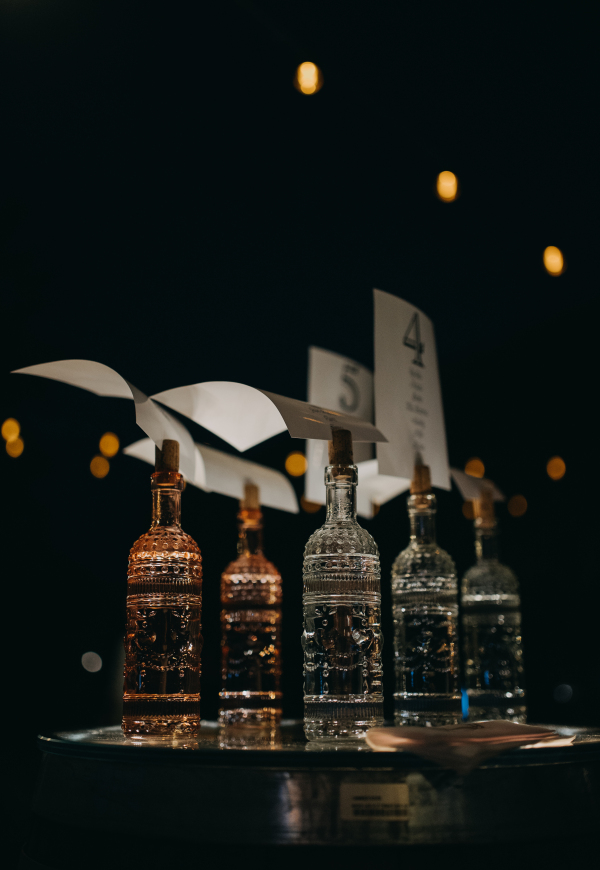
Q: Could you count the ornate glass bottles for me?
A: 5